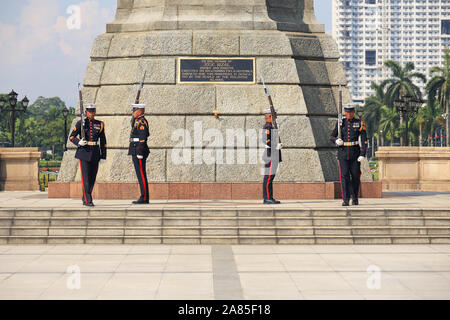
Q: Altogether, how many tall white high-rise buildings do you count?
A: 1